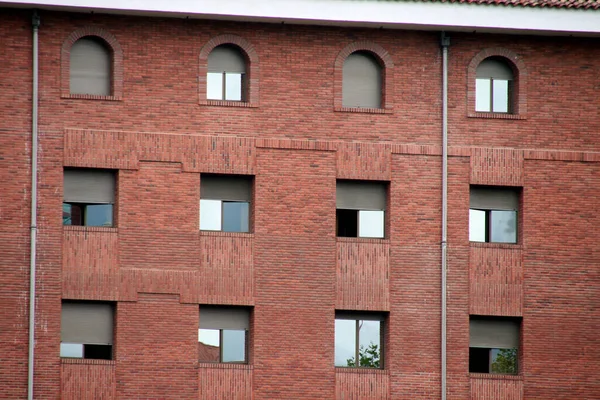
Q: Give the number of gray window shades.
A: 11